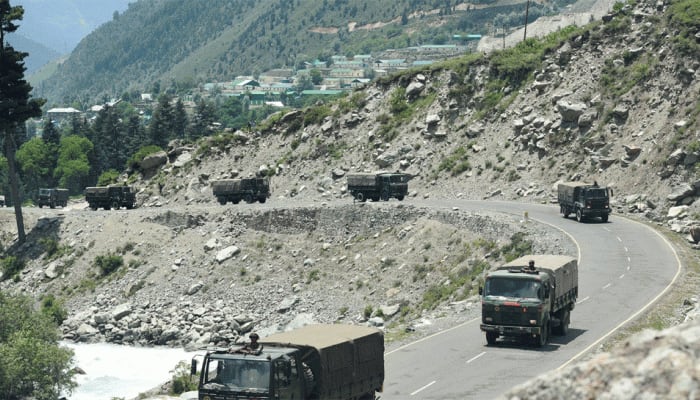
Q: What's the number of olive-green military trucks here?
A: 7